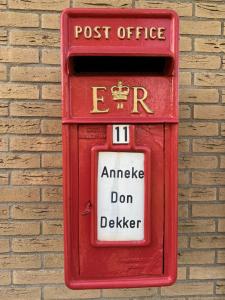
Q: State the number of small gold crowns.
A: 1